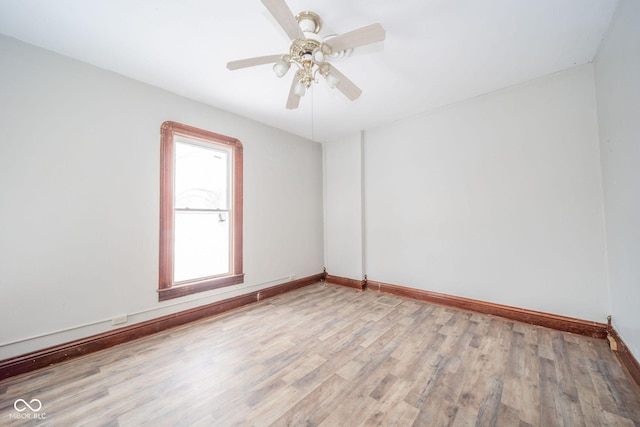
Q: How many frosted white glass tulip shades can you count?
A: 4